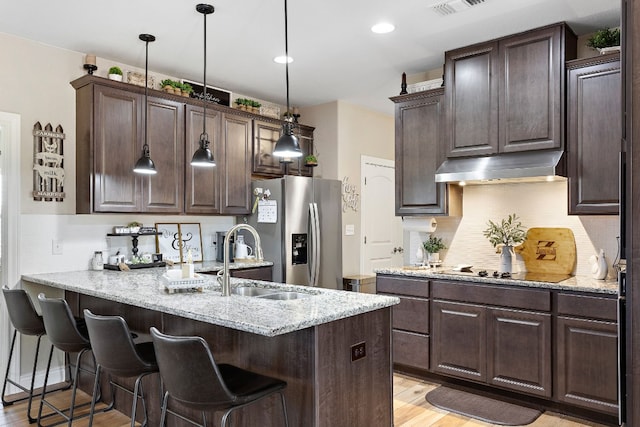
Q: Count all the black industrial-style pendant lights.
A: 3